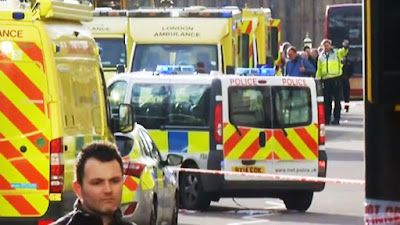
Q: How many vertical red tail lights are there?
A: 3